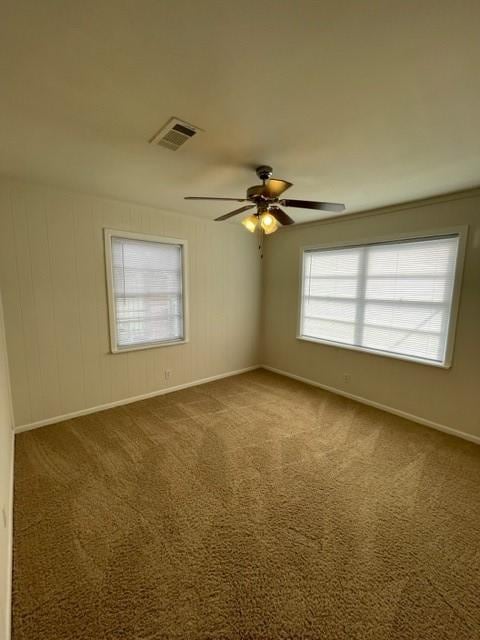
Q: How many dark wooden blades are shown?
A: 5